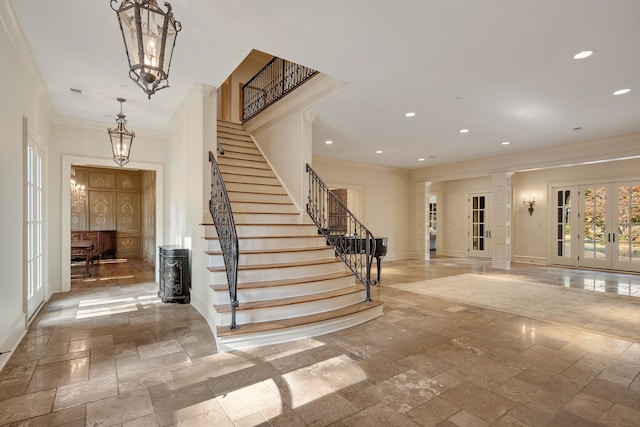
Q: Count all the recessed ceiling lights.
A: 8